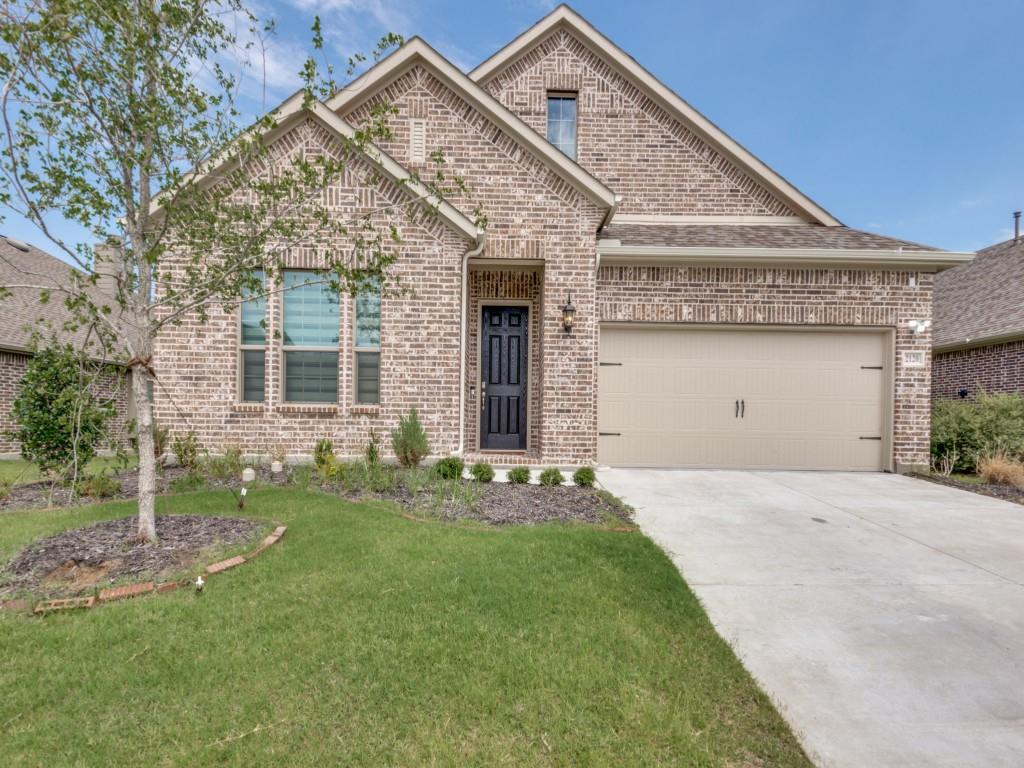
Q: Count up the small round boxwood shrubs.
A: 5